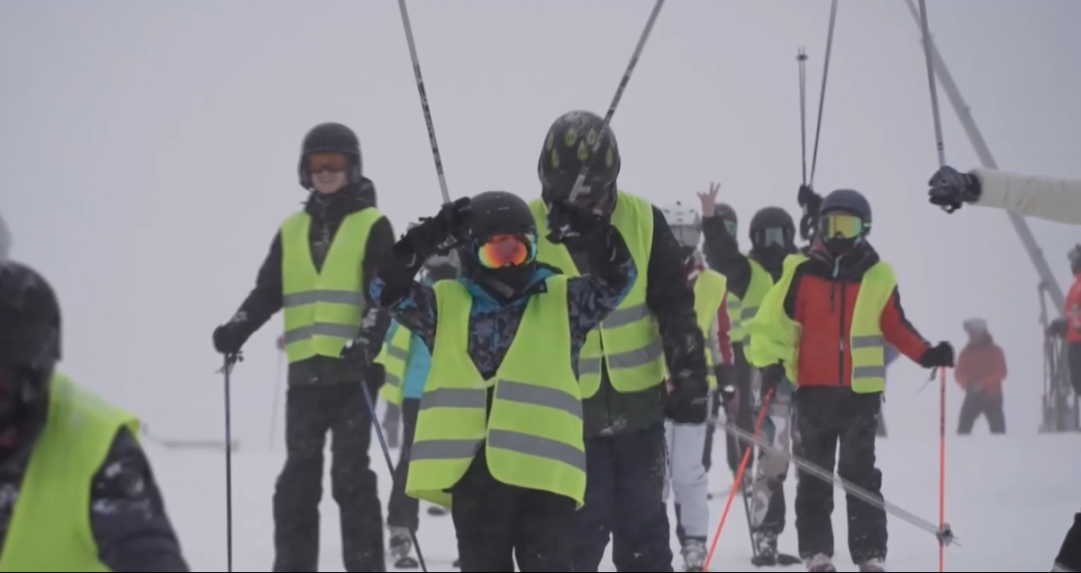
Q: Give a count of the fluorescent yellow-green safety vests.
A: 9